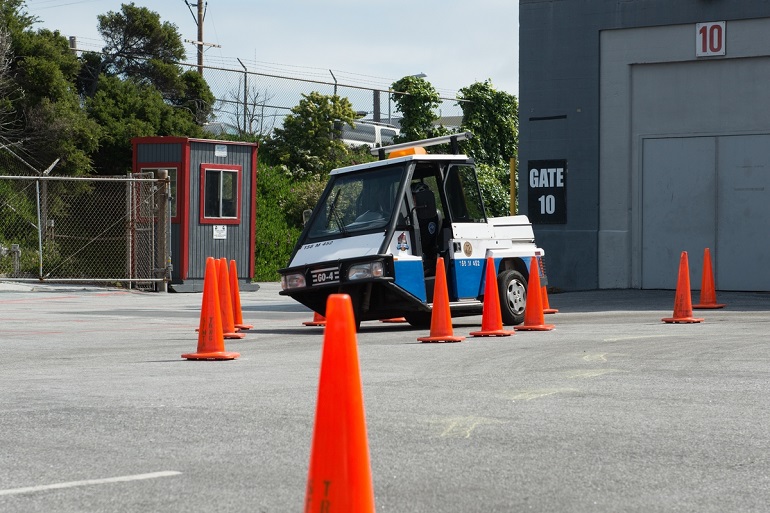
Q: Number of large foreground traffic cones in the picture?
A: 1